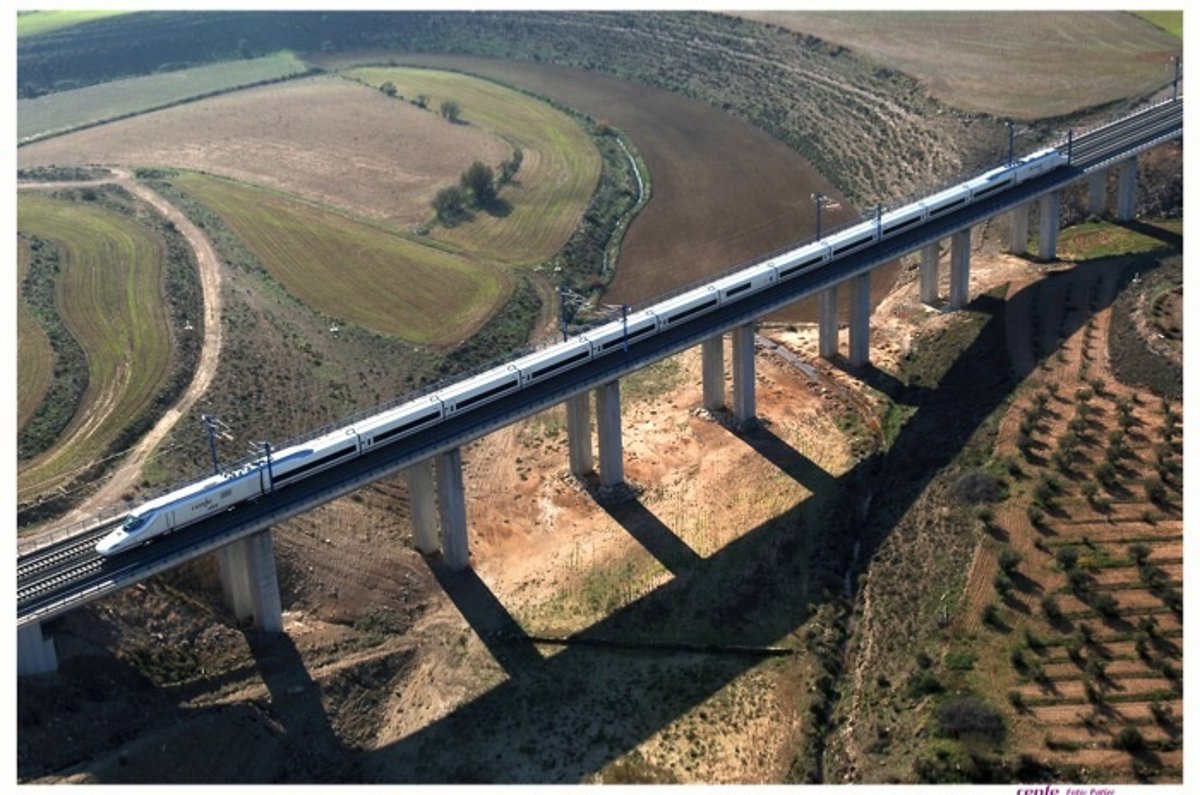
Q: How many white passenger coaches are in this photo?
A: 12